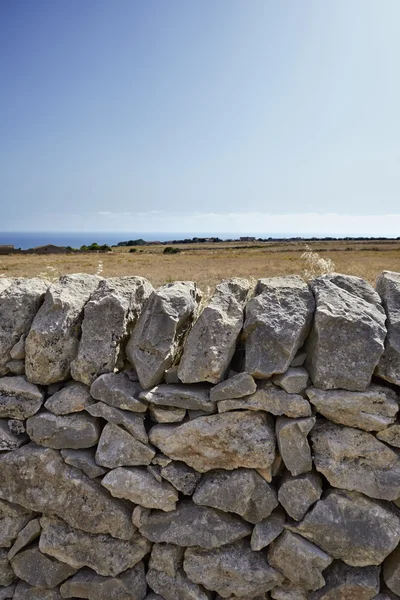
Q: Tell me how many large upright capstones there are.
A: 8